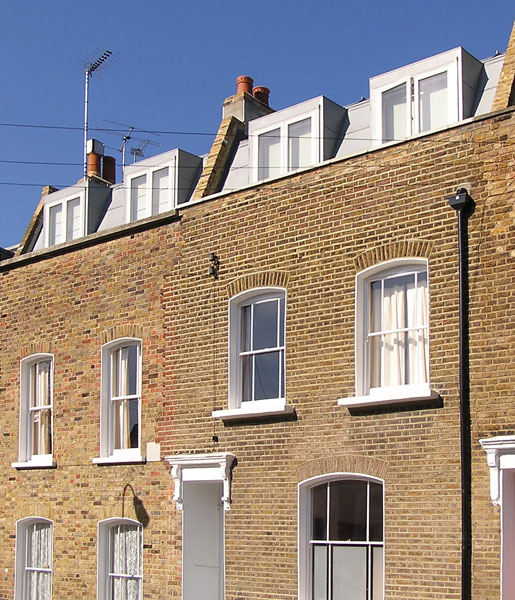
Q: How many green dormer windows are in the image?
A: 0